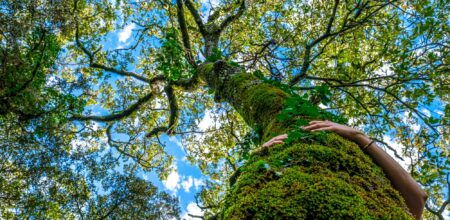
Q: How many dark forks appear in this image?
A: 0